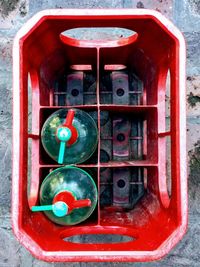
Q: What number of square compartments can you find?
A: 6